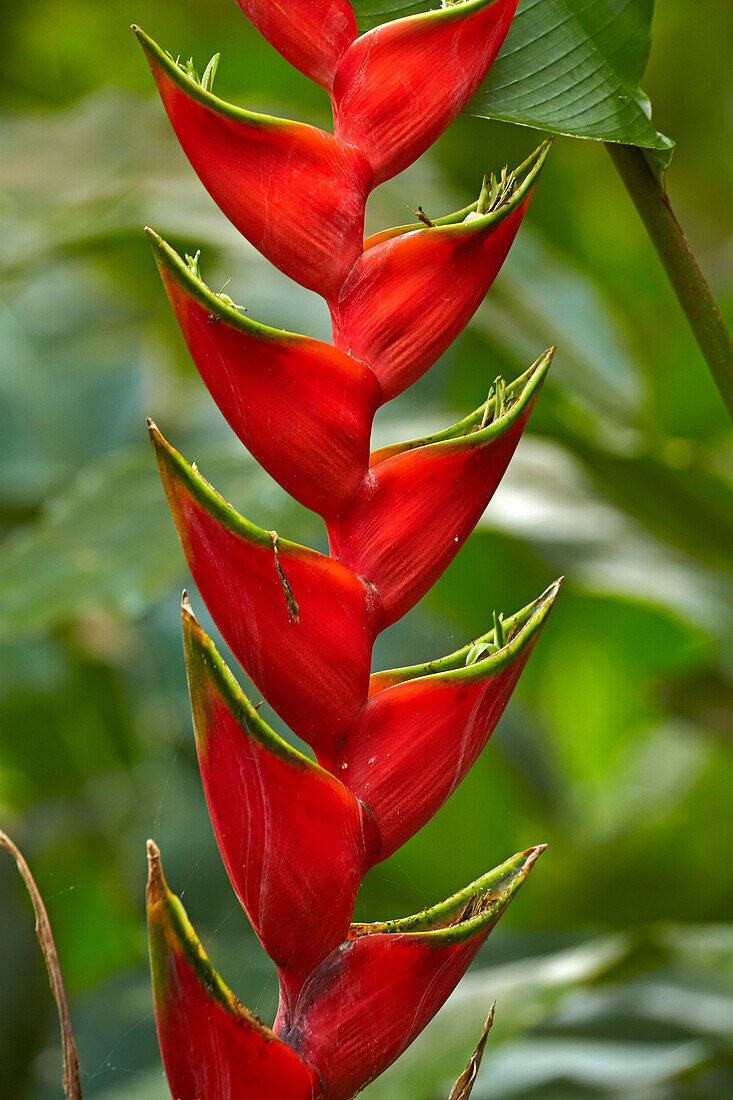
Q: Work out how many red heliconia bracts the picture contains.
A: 11